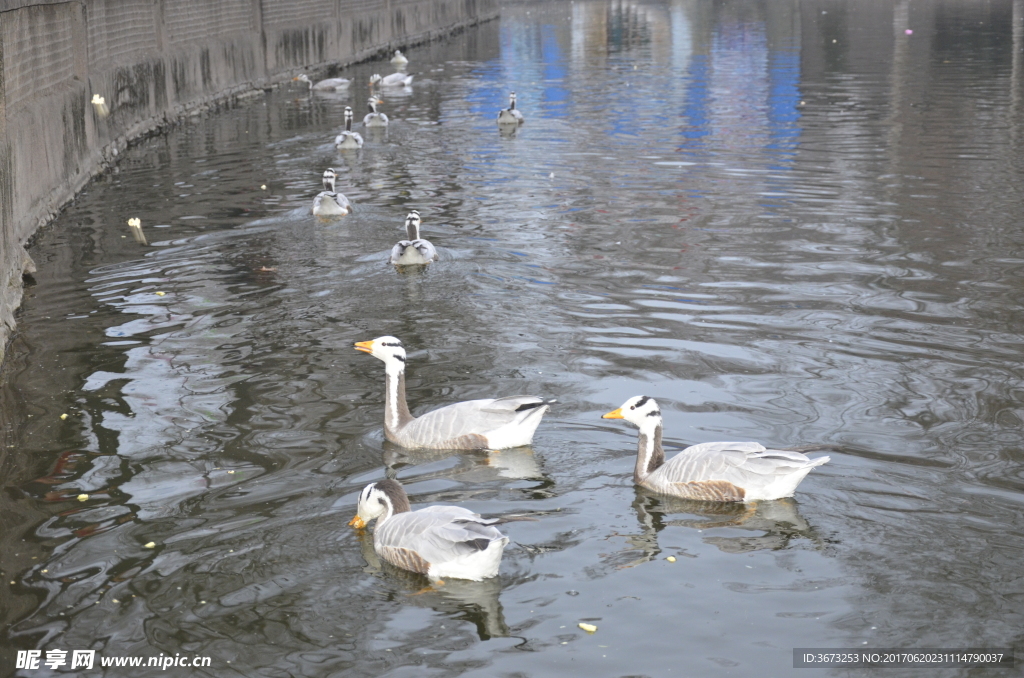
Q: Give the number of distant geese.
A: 8